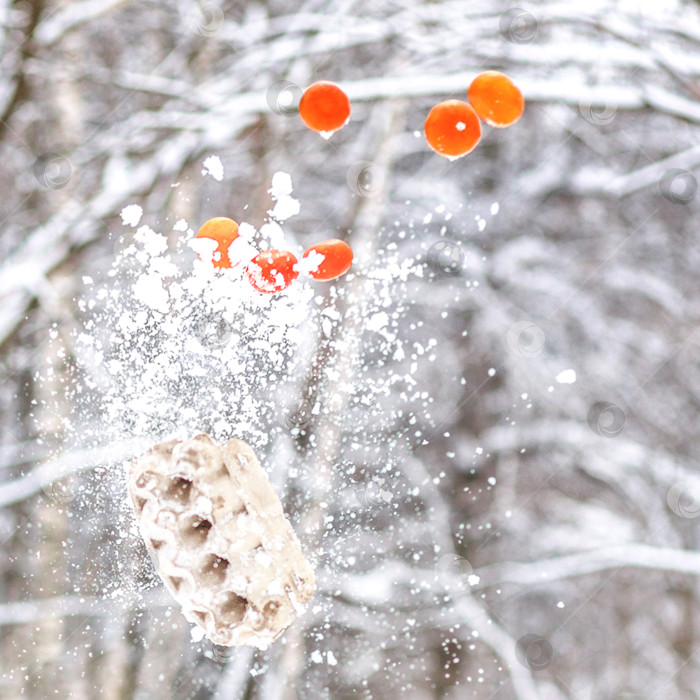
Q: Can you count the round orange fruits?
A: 6